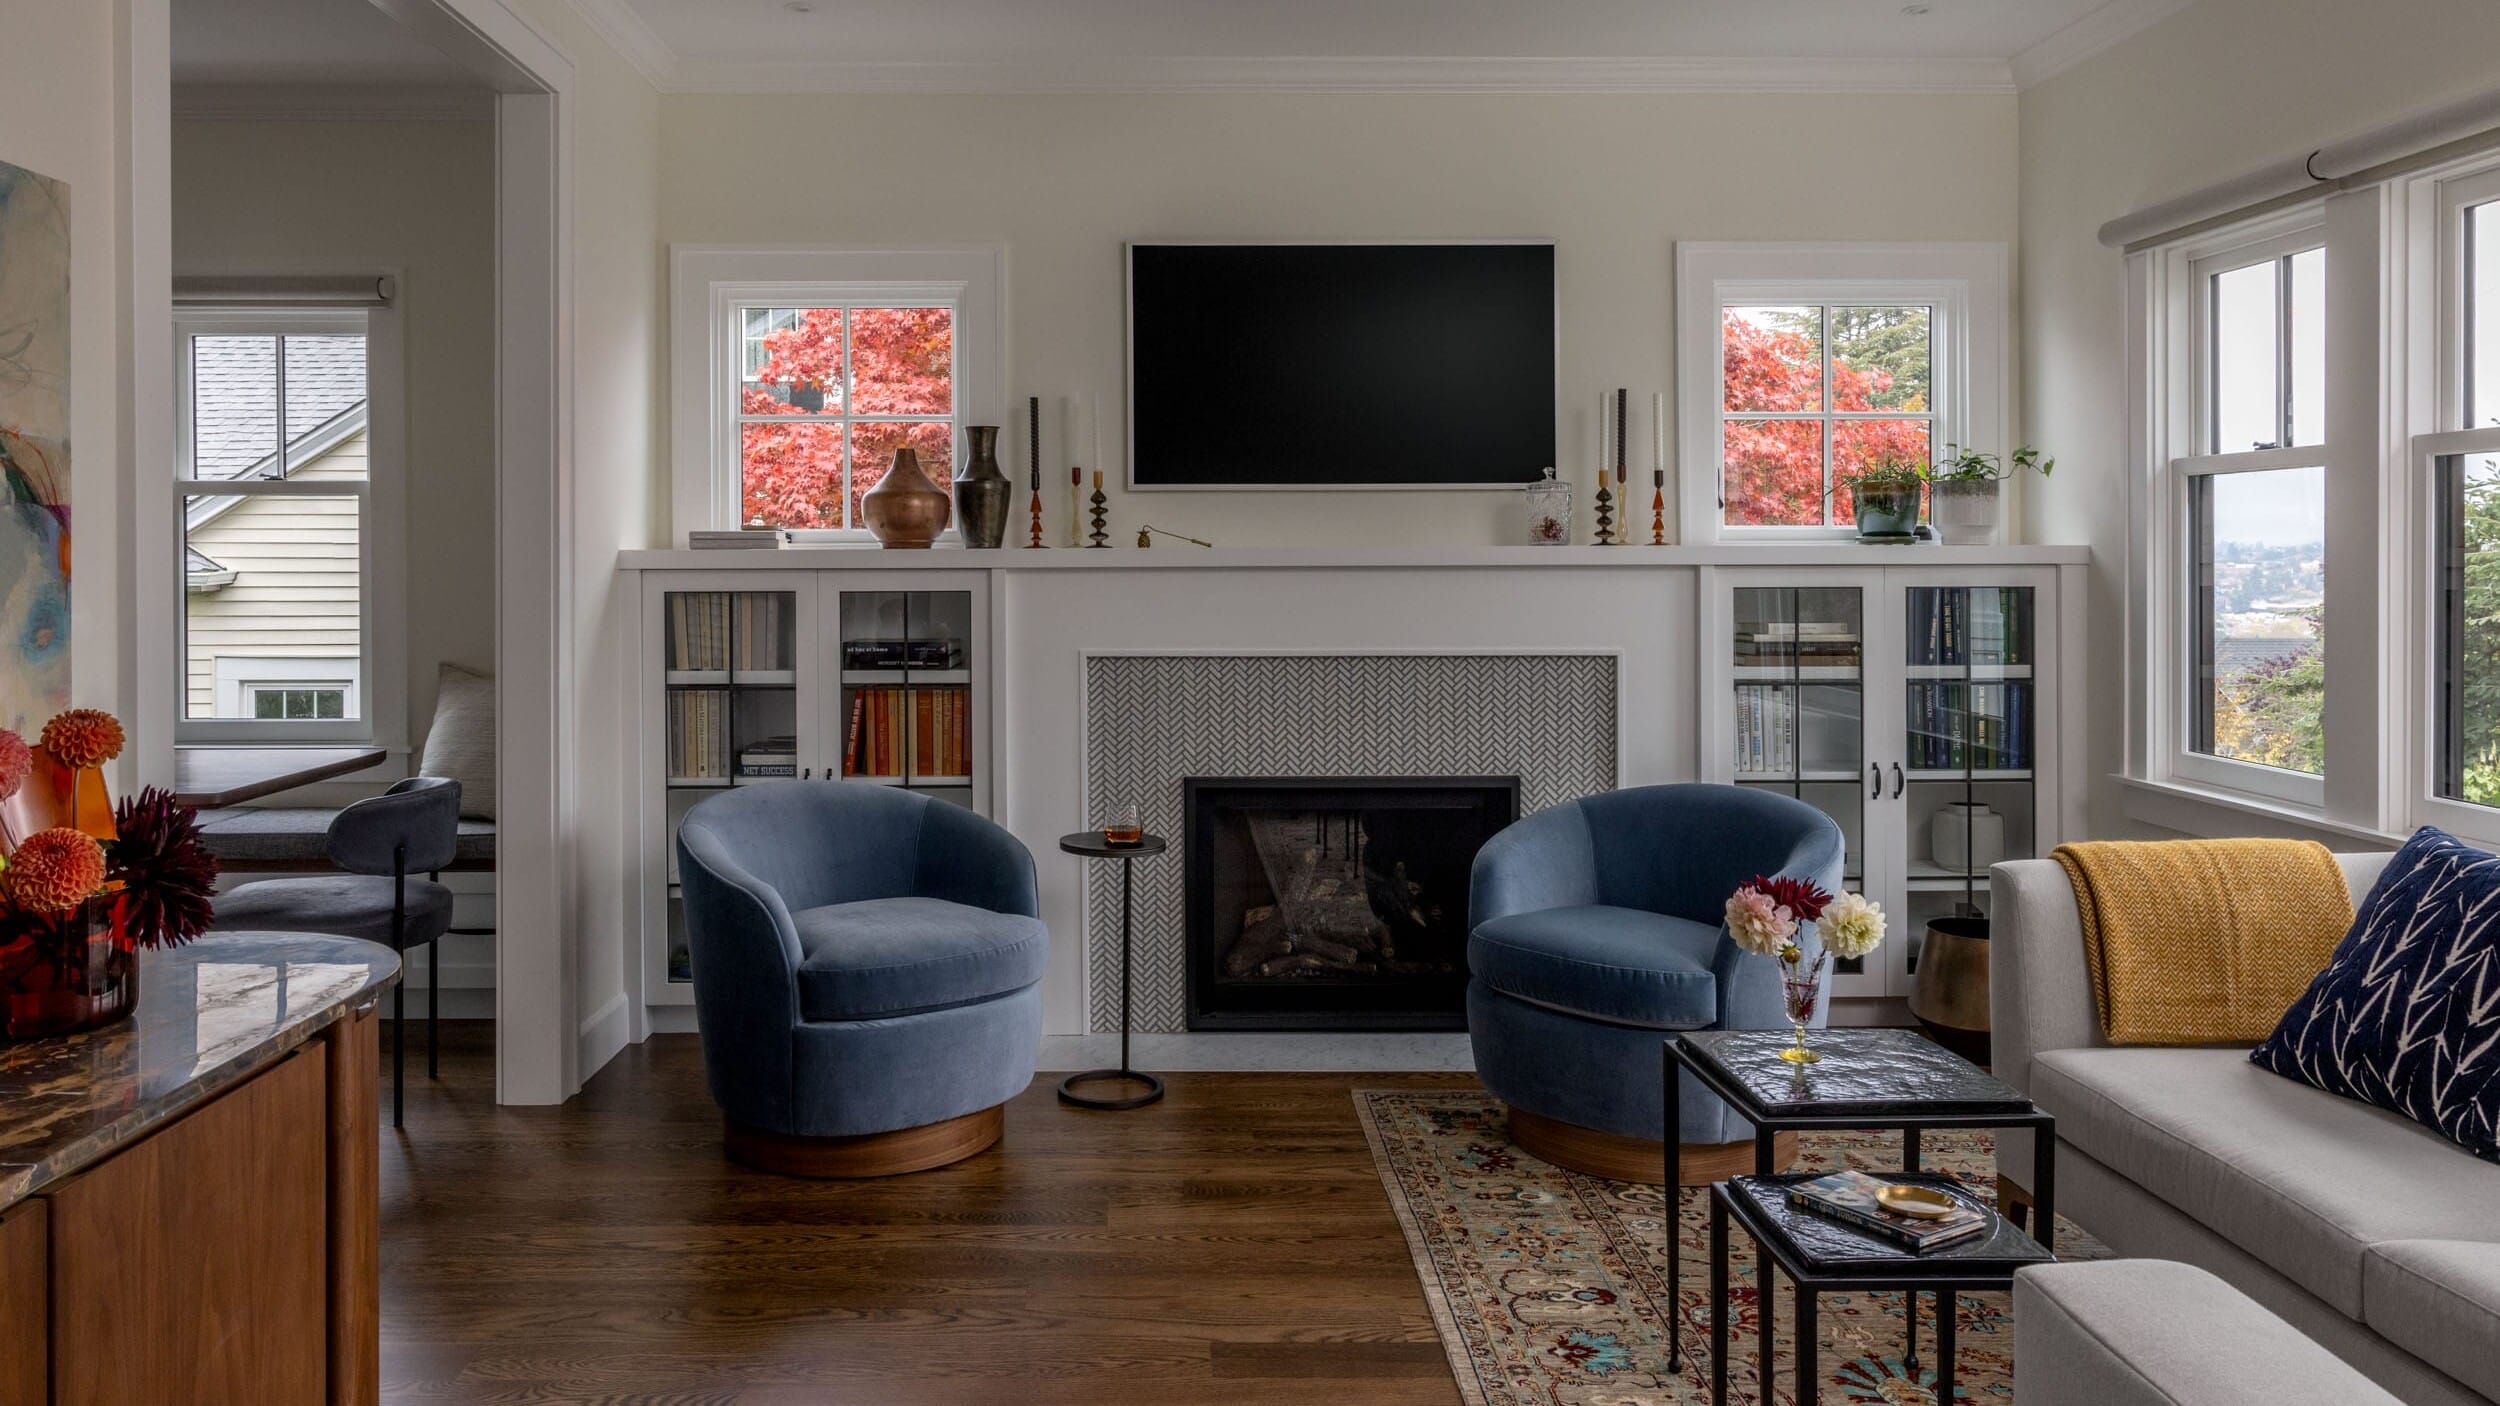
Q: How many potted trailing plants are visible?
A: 2